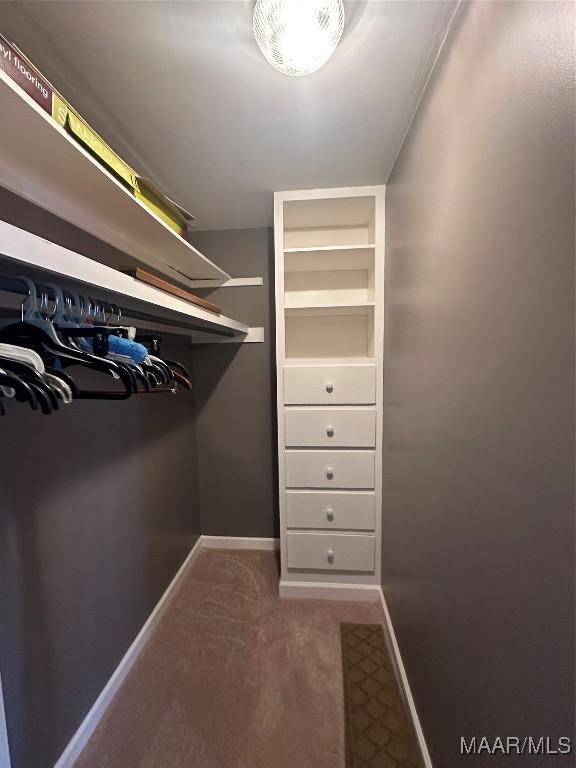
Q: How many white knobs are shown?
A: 5